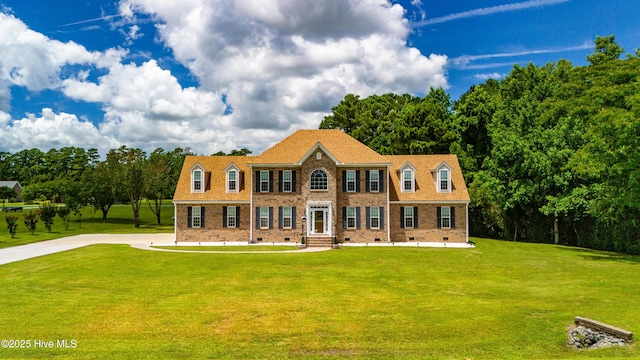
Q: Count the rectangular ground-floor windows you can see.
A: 8